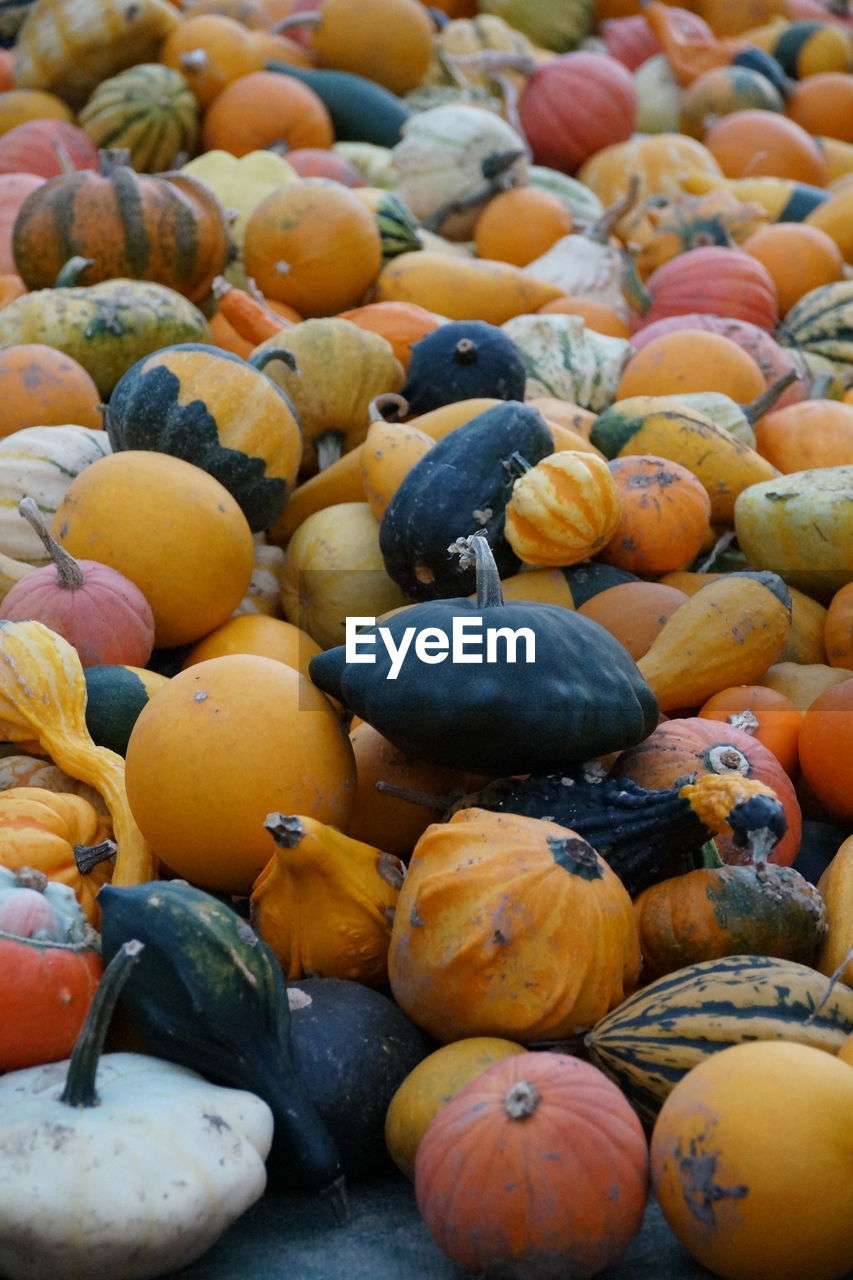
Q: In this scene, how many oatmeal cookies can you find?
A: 0